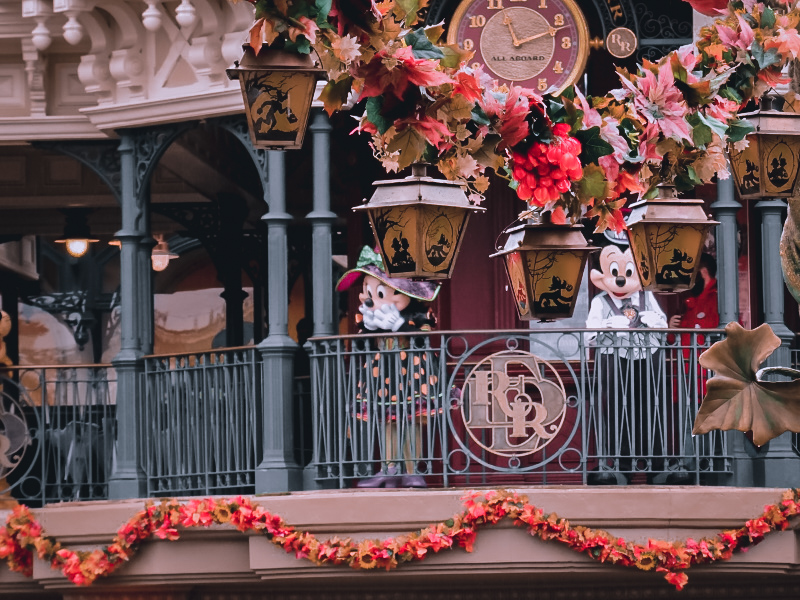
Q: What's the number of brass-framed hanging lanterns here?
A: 5